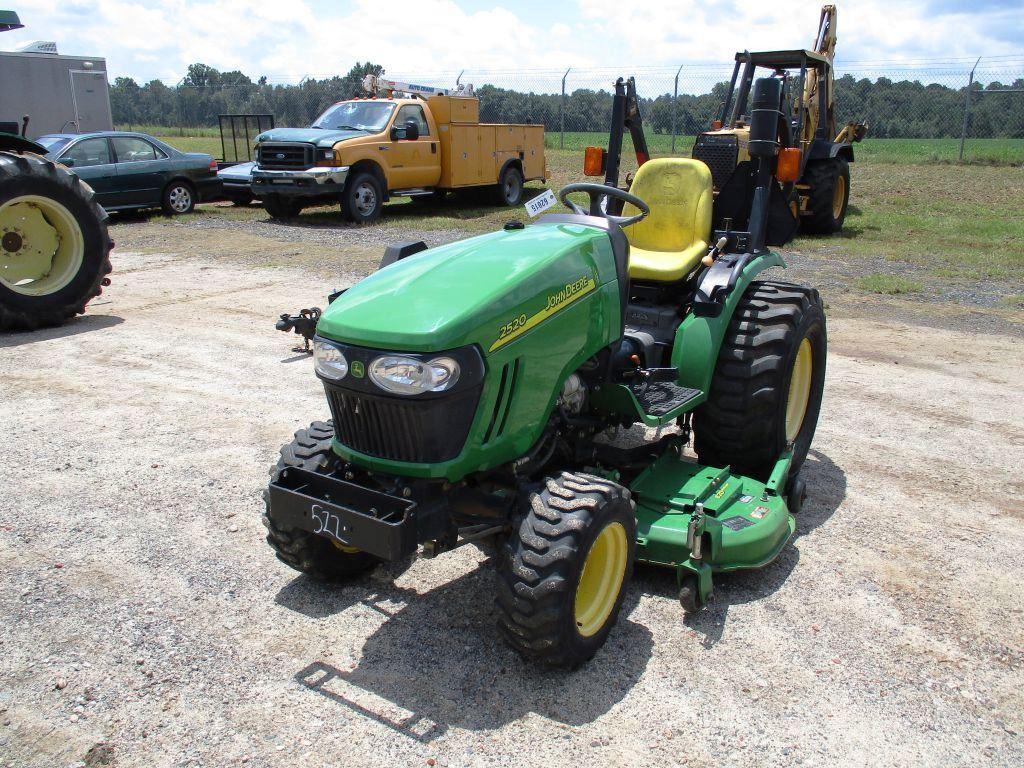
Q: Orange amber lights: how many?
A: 2